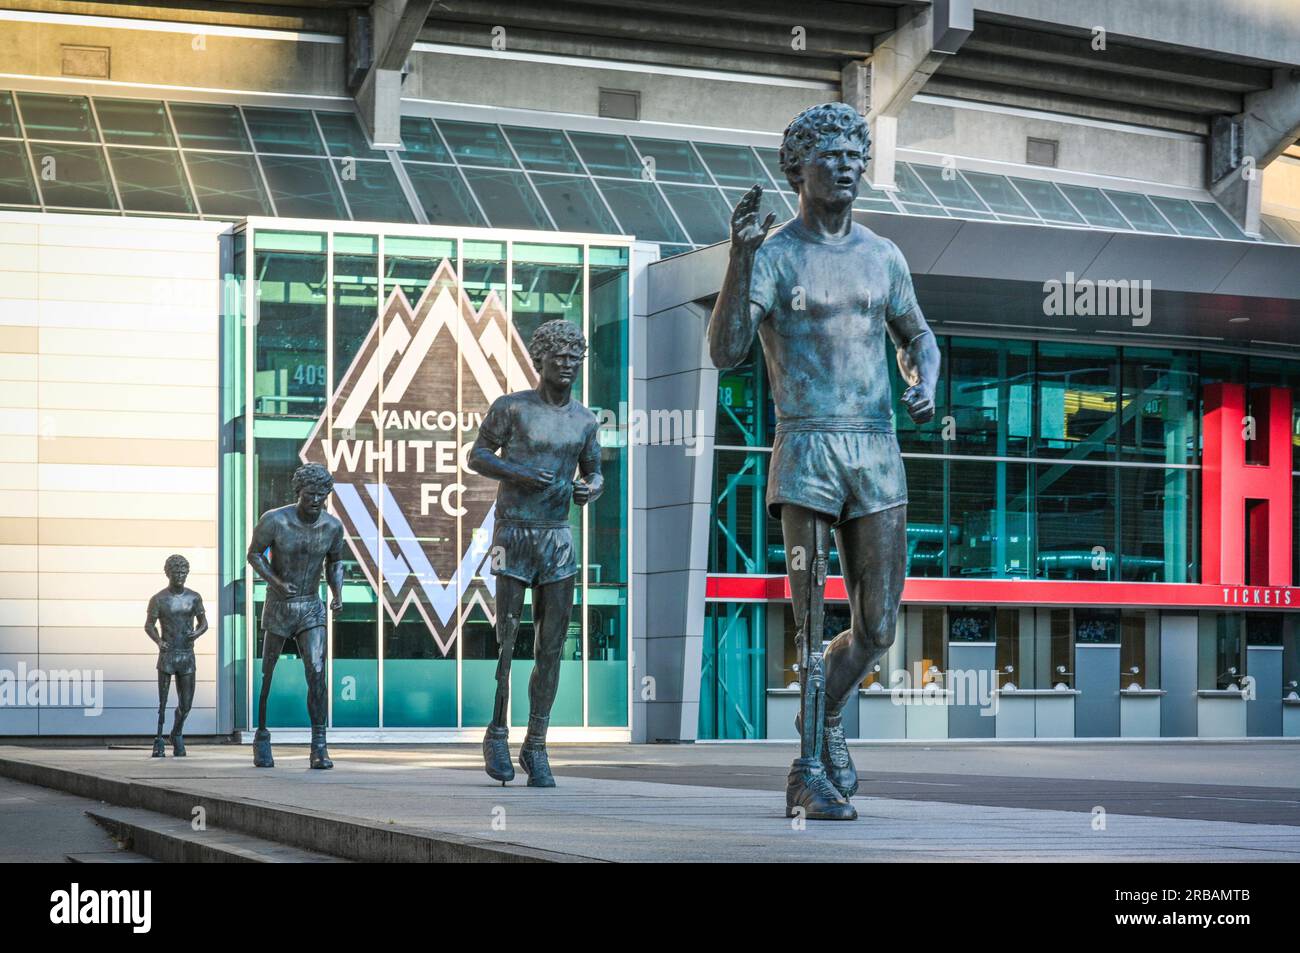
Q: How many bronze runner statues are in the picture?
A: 4